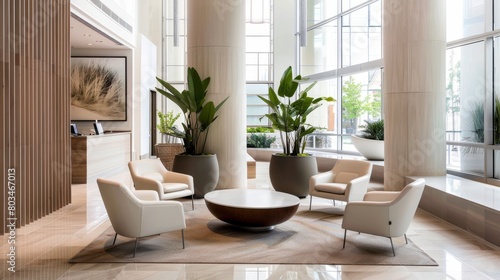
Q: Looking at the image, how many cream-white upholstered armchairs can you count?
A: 4